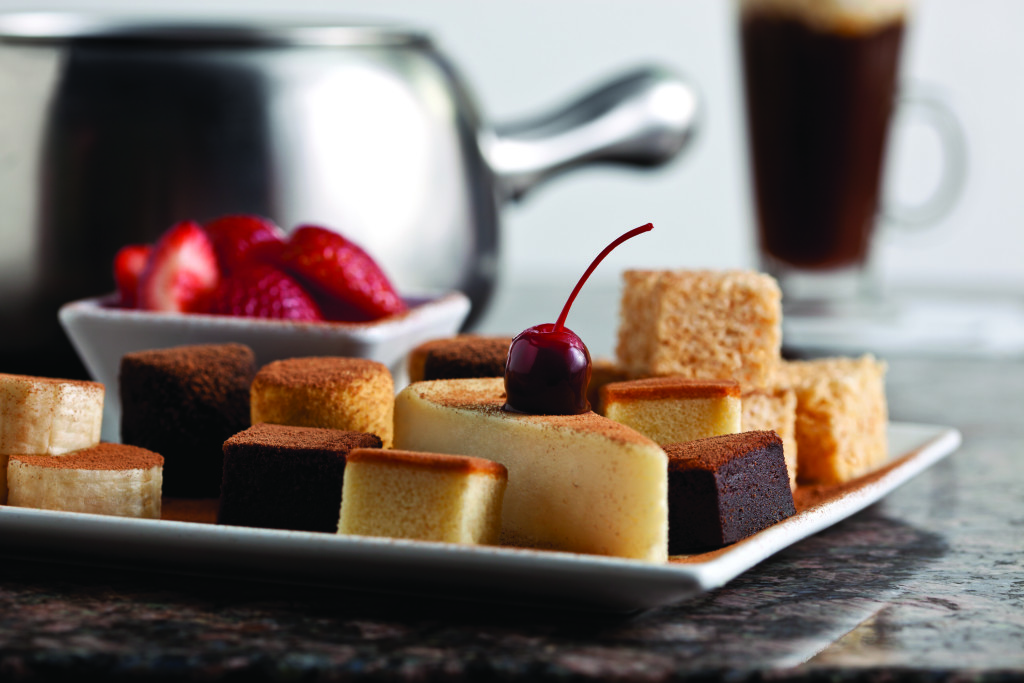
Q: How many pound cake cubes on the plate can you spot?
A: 2